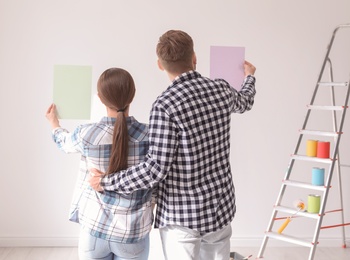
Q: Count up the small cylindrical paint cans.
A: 4